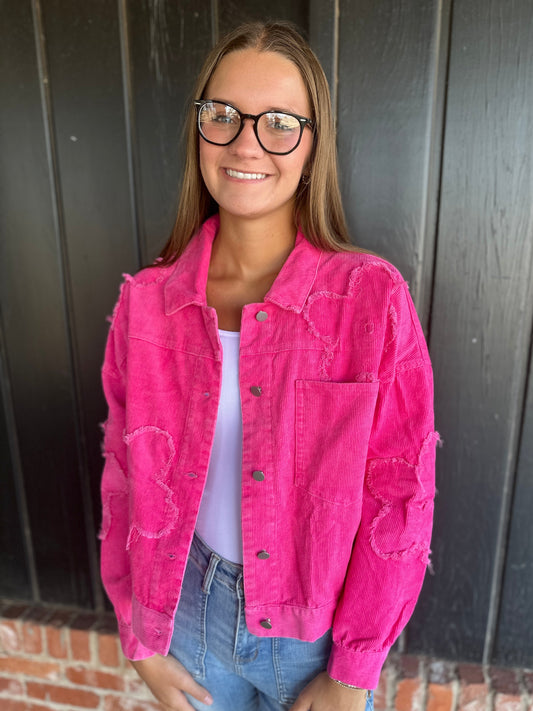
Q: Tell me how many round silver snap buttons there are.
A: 5